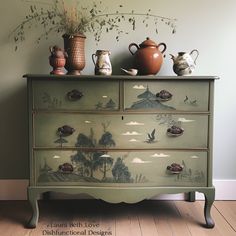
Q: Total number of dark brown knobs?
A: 6